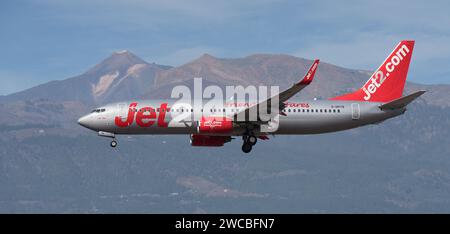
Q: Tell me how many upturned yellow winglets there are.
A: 0